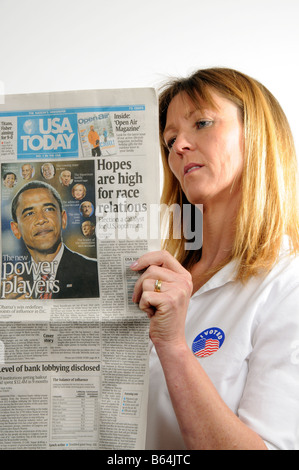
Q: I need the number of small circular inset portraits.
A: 7